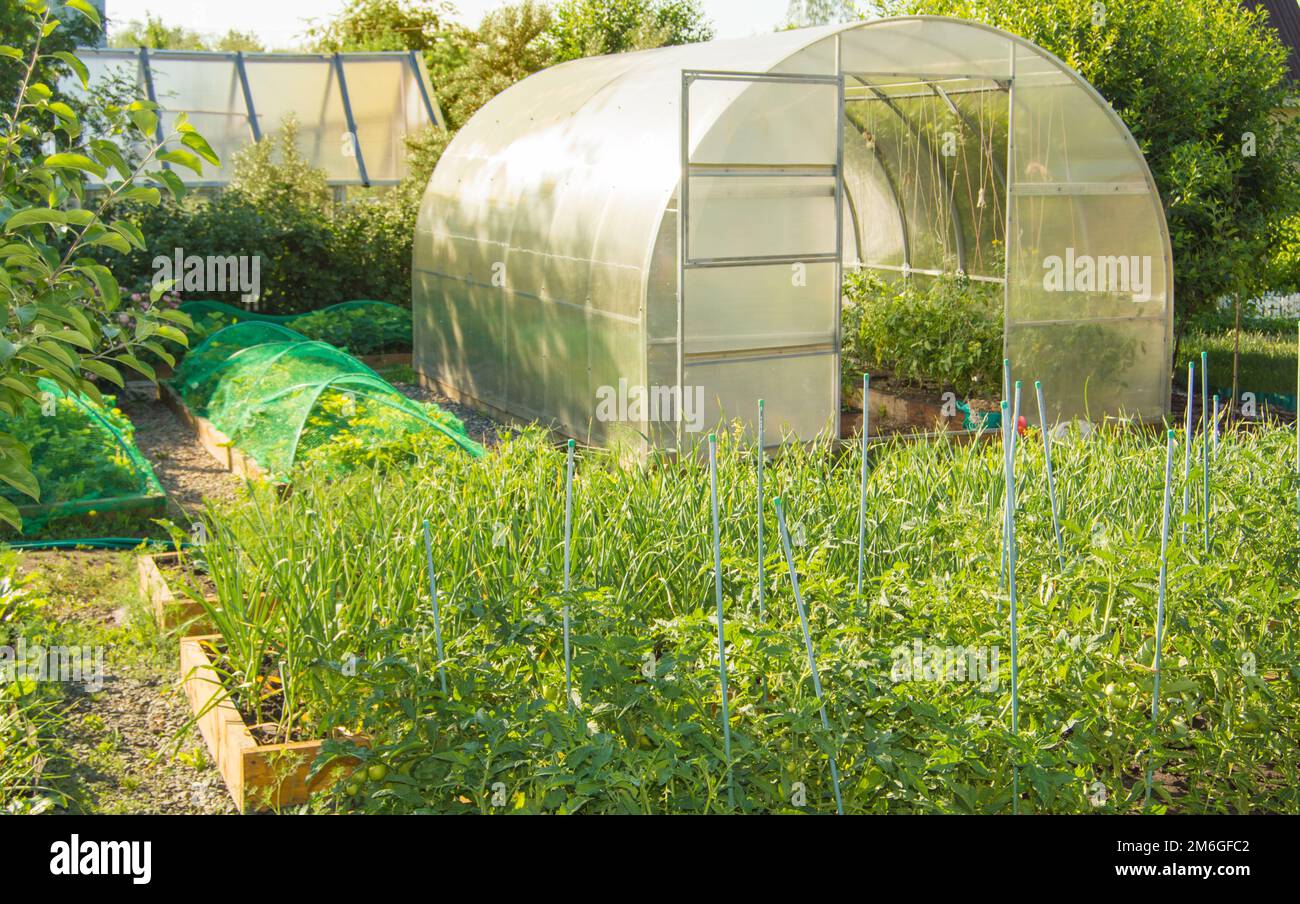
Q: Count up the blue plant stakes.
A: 14